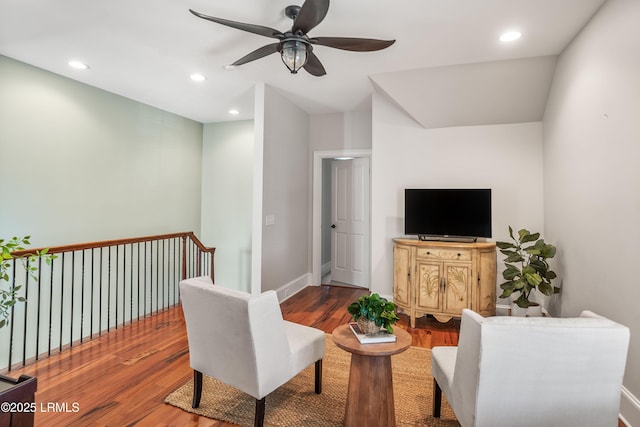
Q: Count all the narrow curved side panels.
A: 2